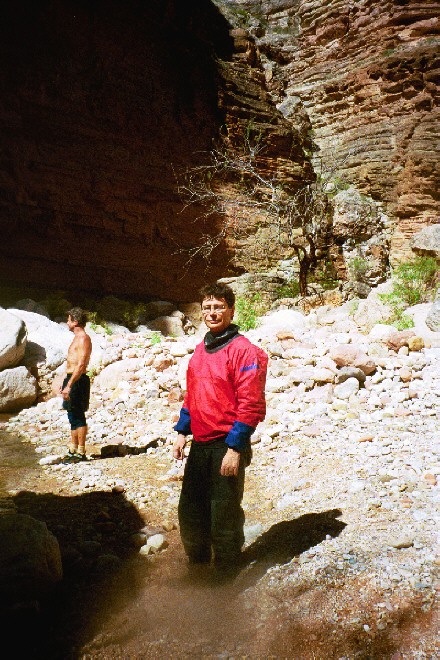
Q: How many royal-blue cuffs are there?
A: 2